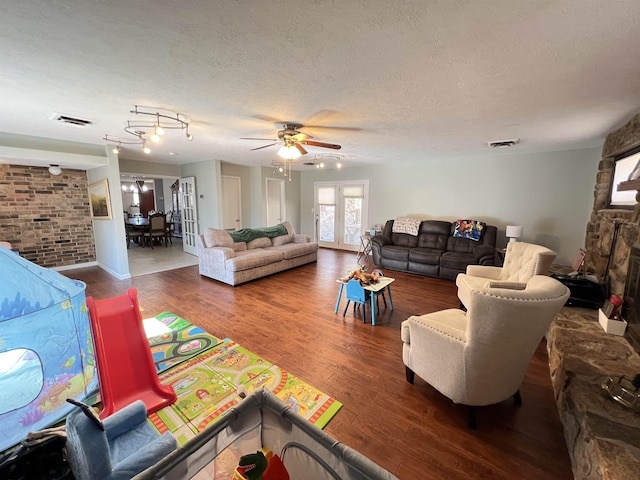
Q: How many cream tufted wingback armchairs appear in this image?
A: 2